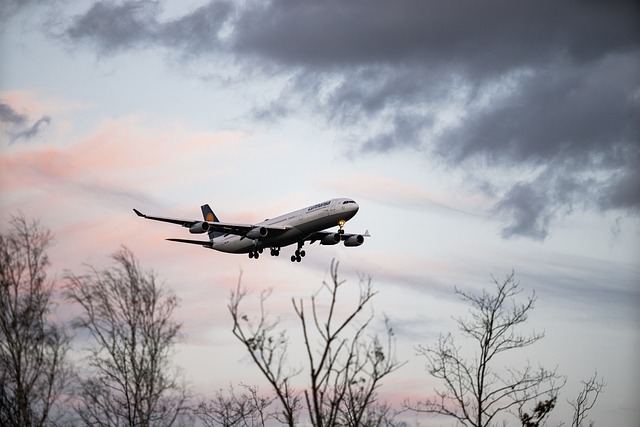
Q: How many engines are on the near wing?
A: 2